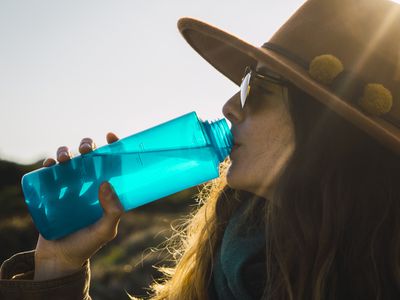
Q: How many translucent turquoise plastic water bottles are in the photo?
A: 1